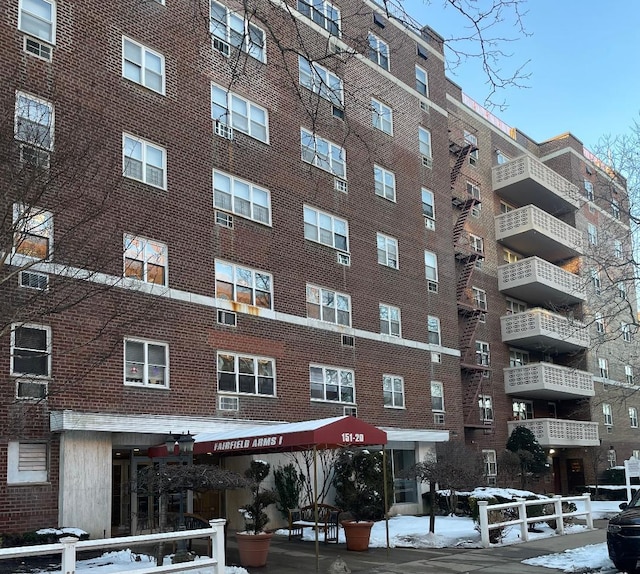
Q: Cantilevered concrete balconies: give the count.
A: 6